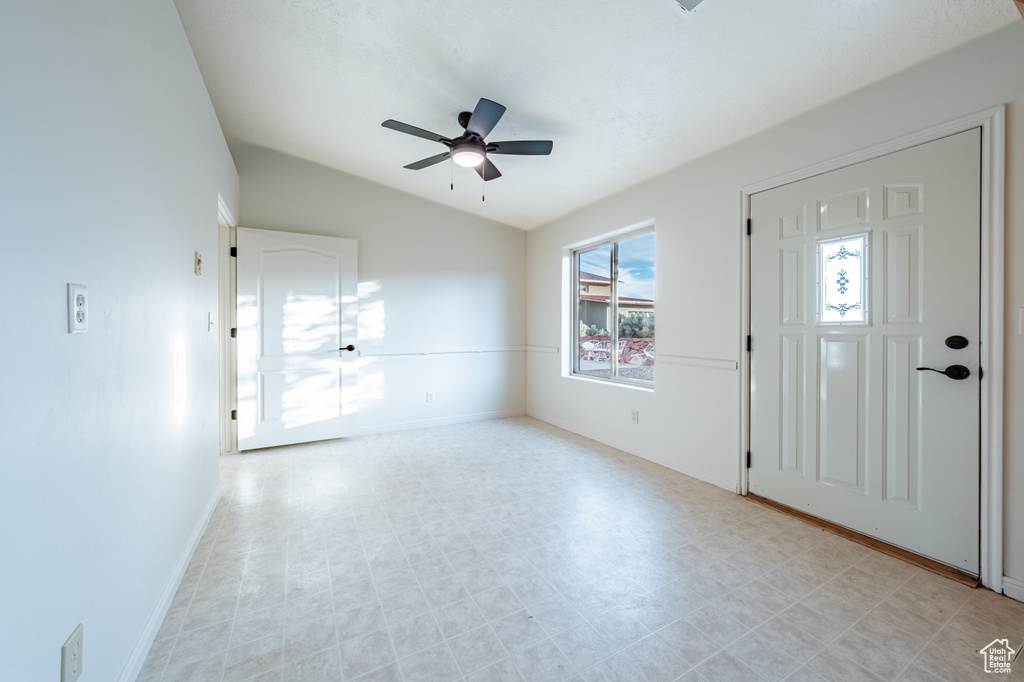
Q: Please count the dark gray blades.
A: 5